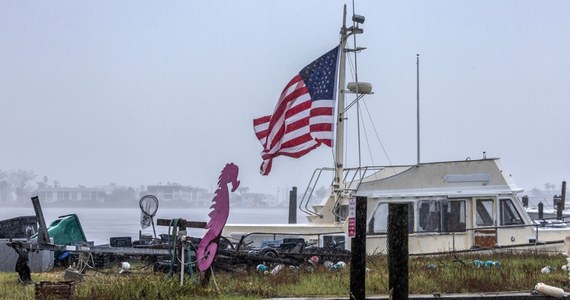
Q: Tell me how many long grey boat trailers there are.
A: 1